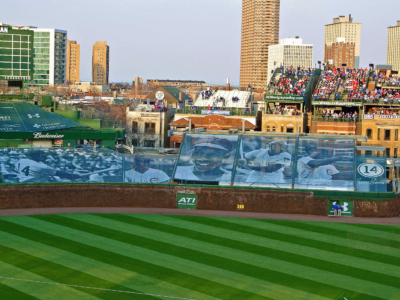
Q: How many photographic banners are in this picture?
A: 5